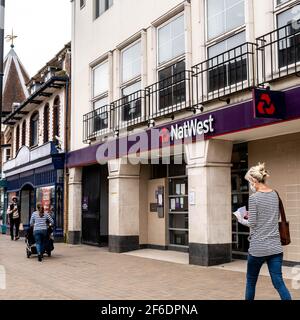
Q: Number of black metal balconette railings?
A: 5